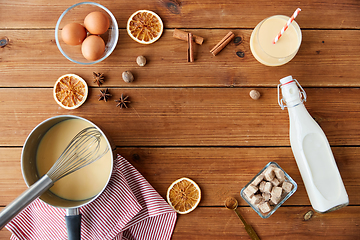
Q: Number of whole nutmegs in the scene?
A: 3